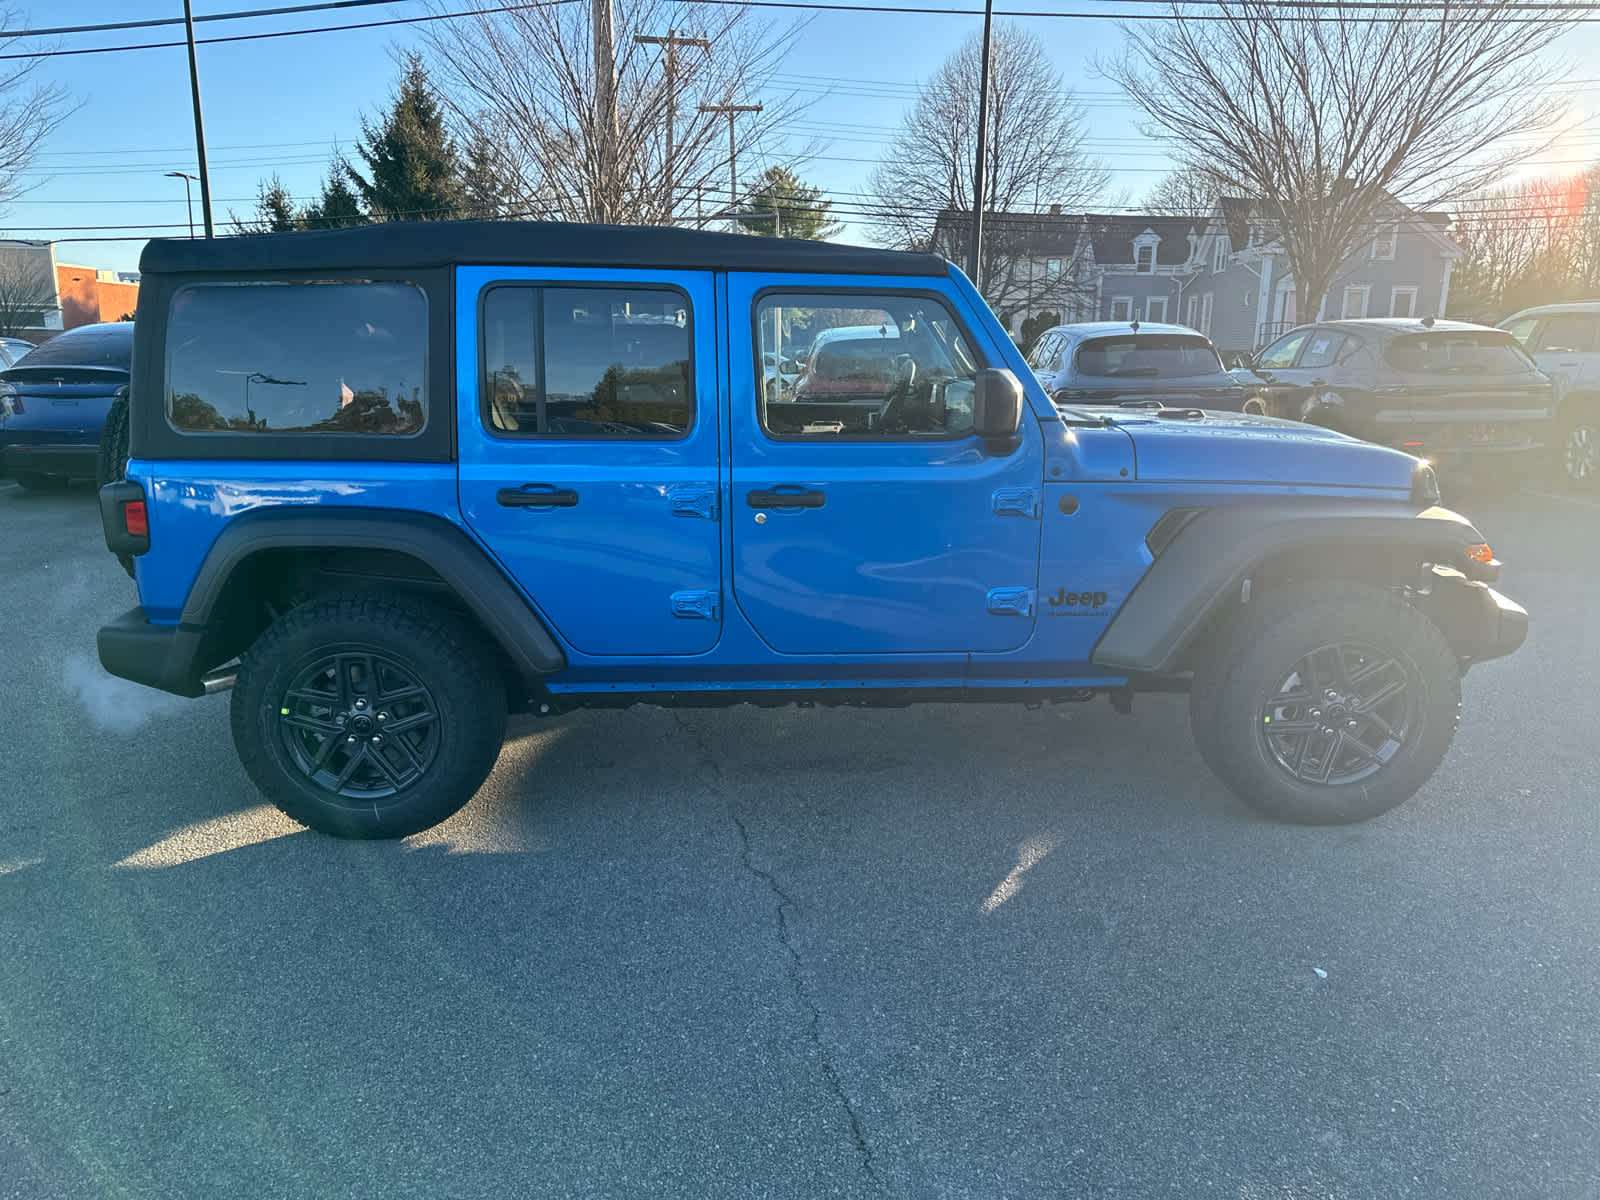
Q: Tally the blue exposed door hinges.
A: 4